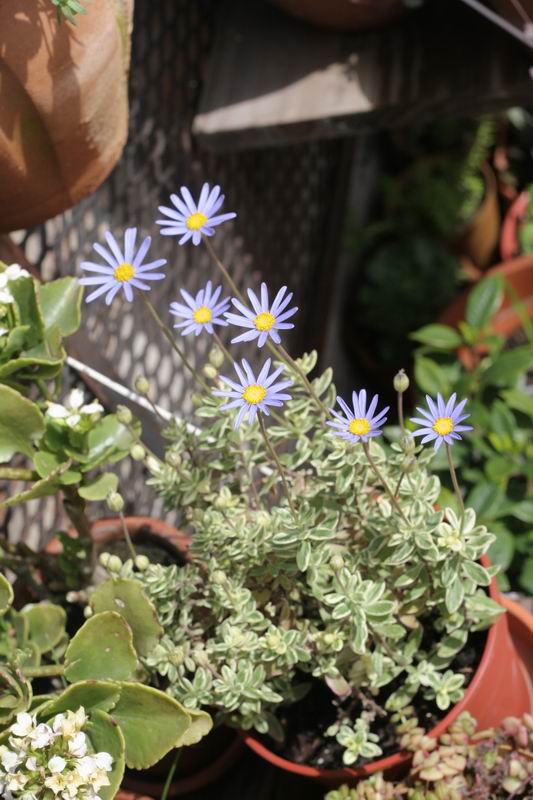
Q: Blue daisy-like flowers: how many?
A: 7